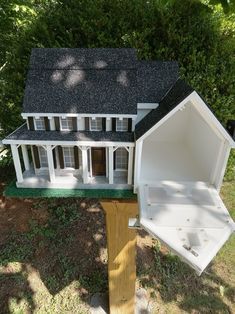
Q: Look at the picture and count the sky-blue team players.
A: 0